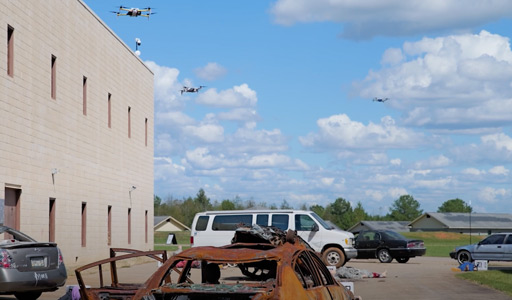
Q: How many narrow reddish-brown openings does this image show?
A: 11